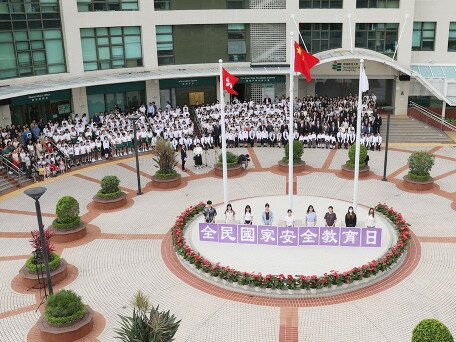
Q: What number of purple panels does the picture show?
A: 9